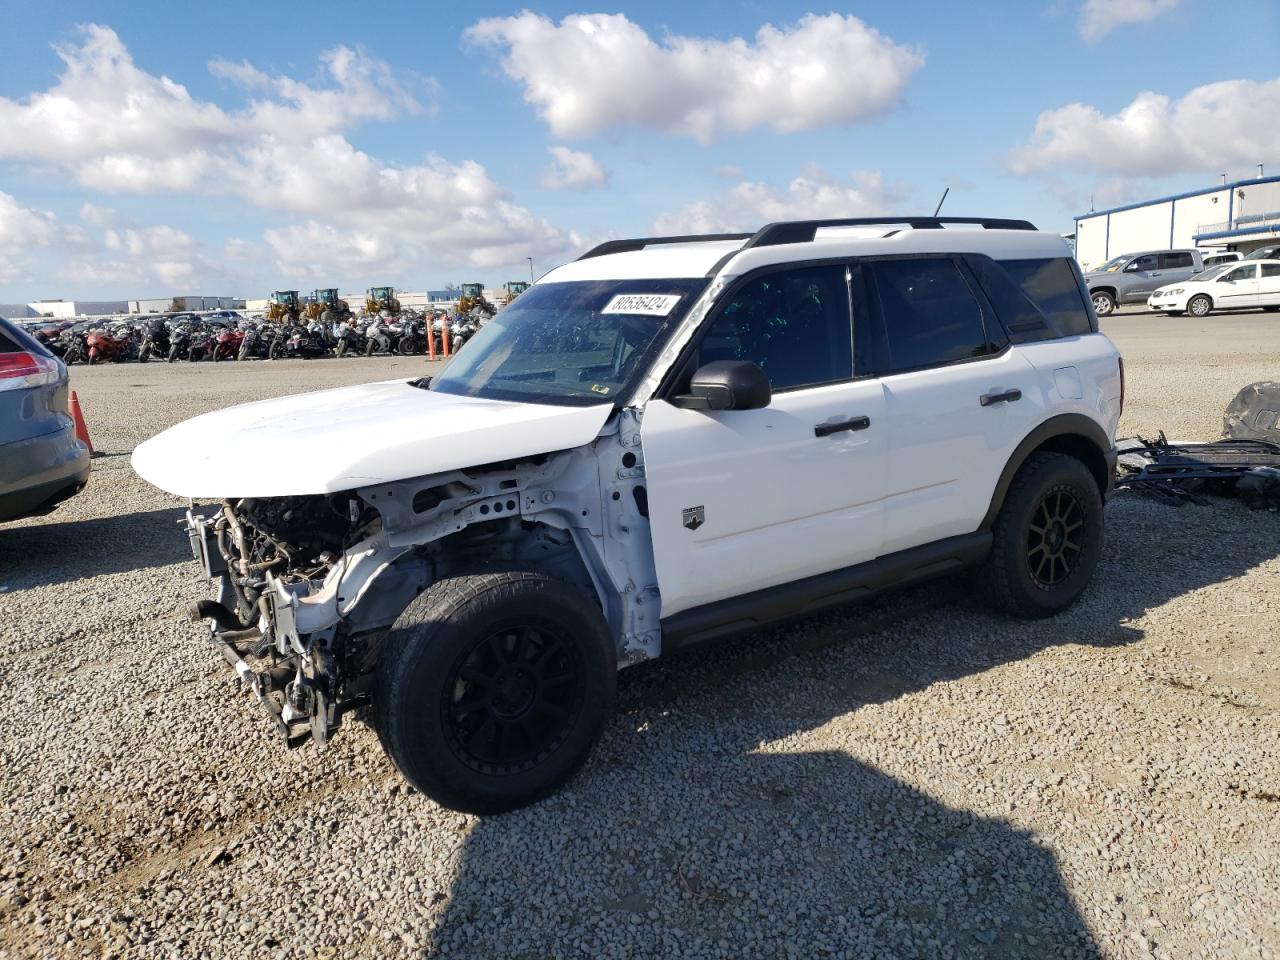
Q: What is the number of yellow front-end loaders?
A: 5